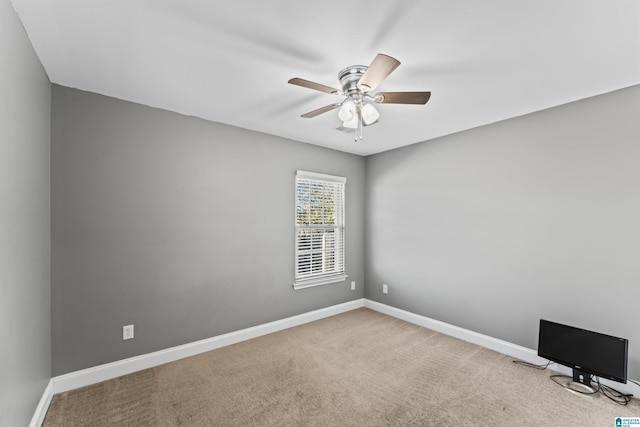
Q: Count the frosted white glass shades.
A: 3